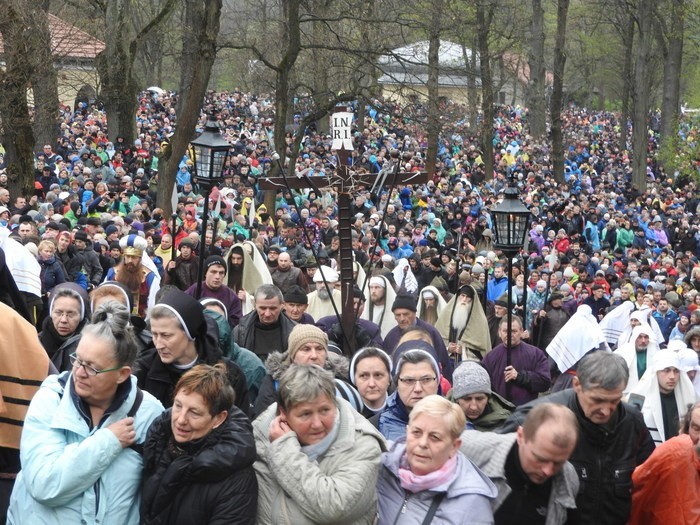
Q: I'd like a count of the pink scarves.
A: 1